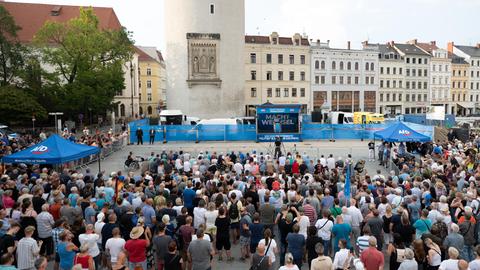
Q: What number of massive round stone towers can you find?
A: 1